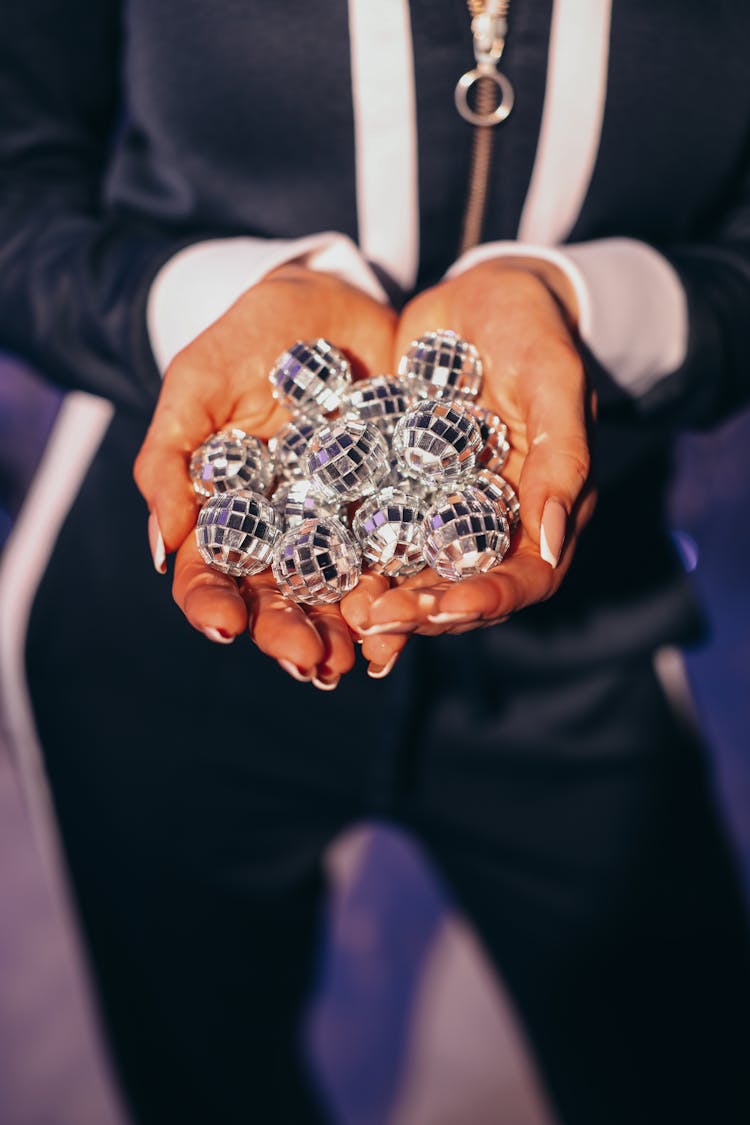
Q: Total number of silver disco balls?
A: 15